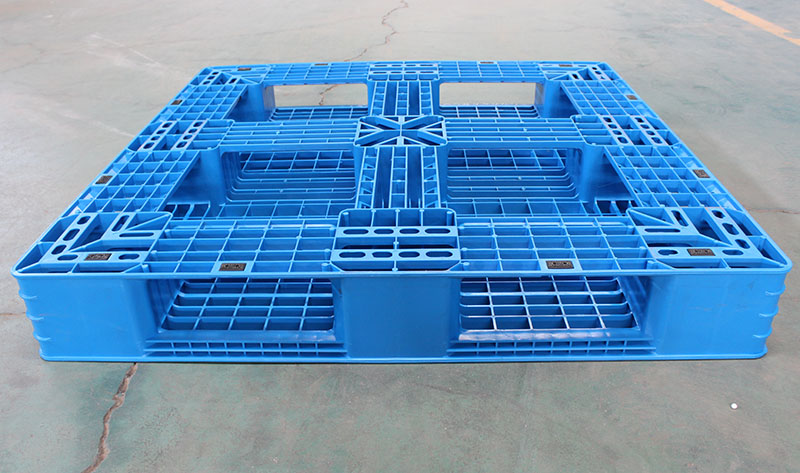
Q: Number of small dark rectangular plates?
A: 12